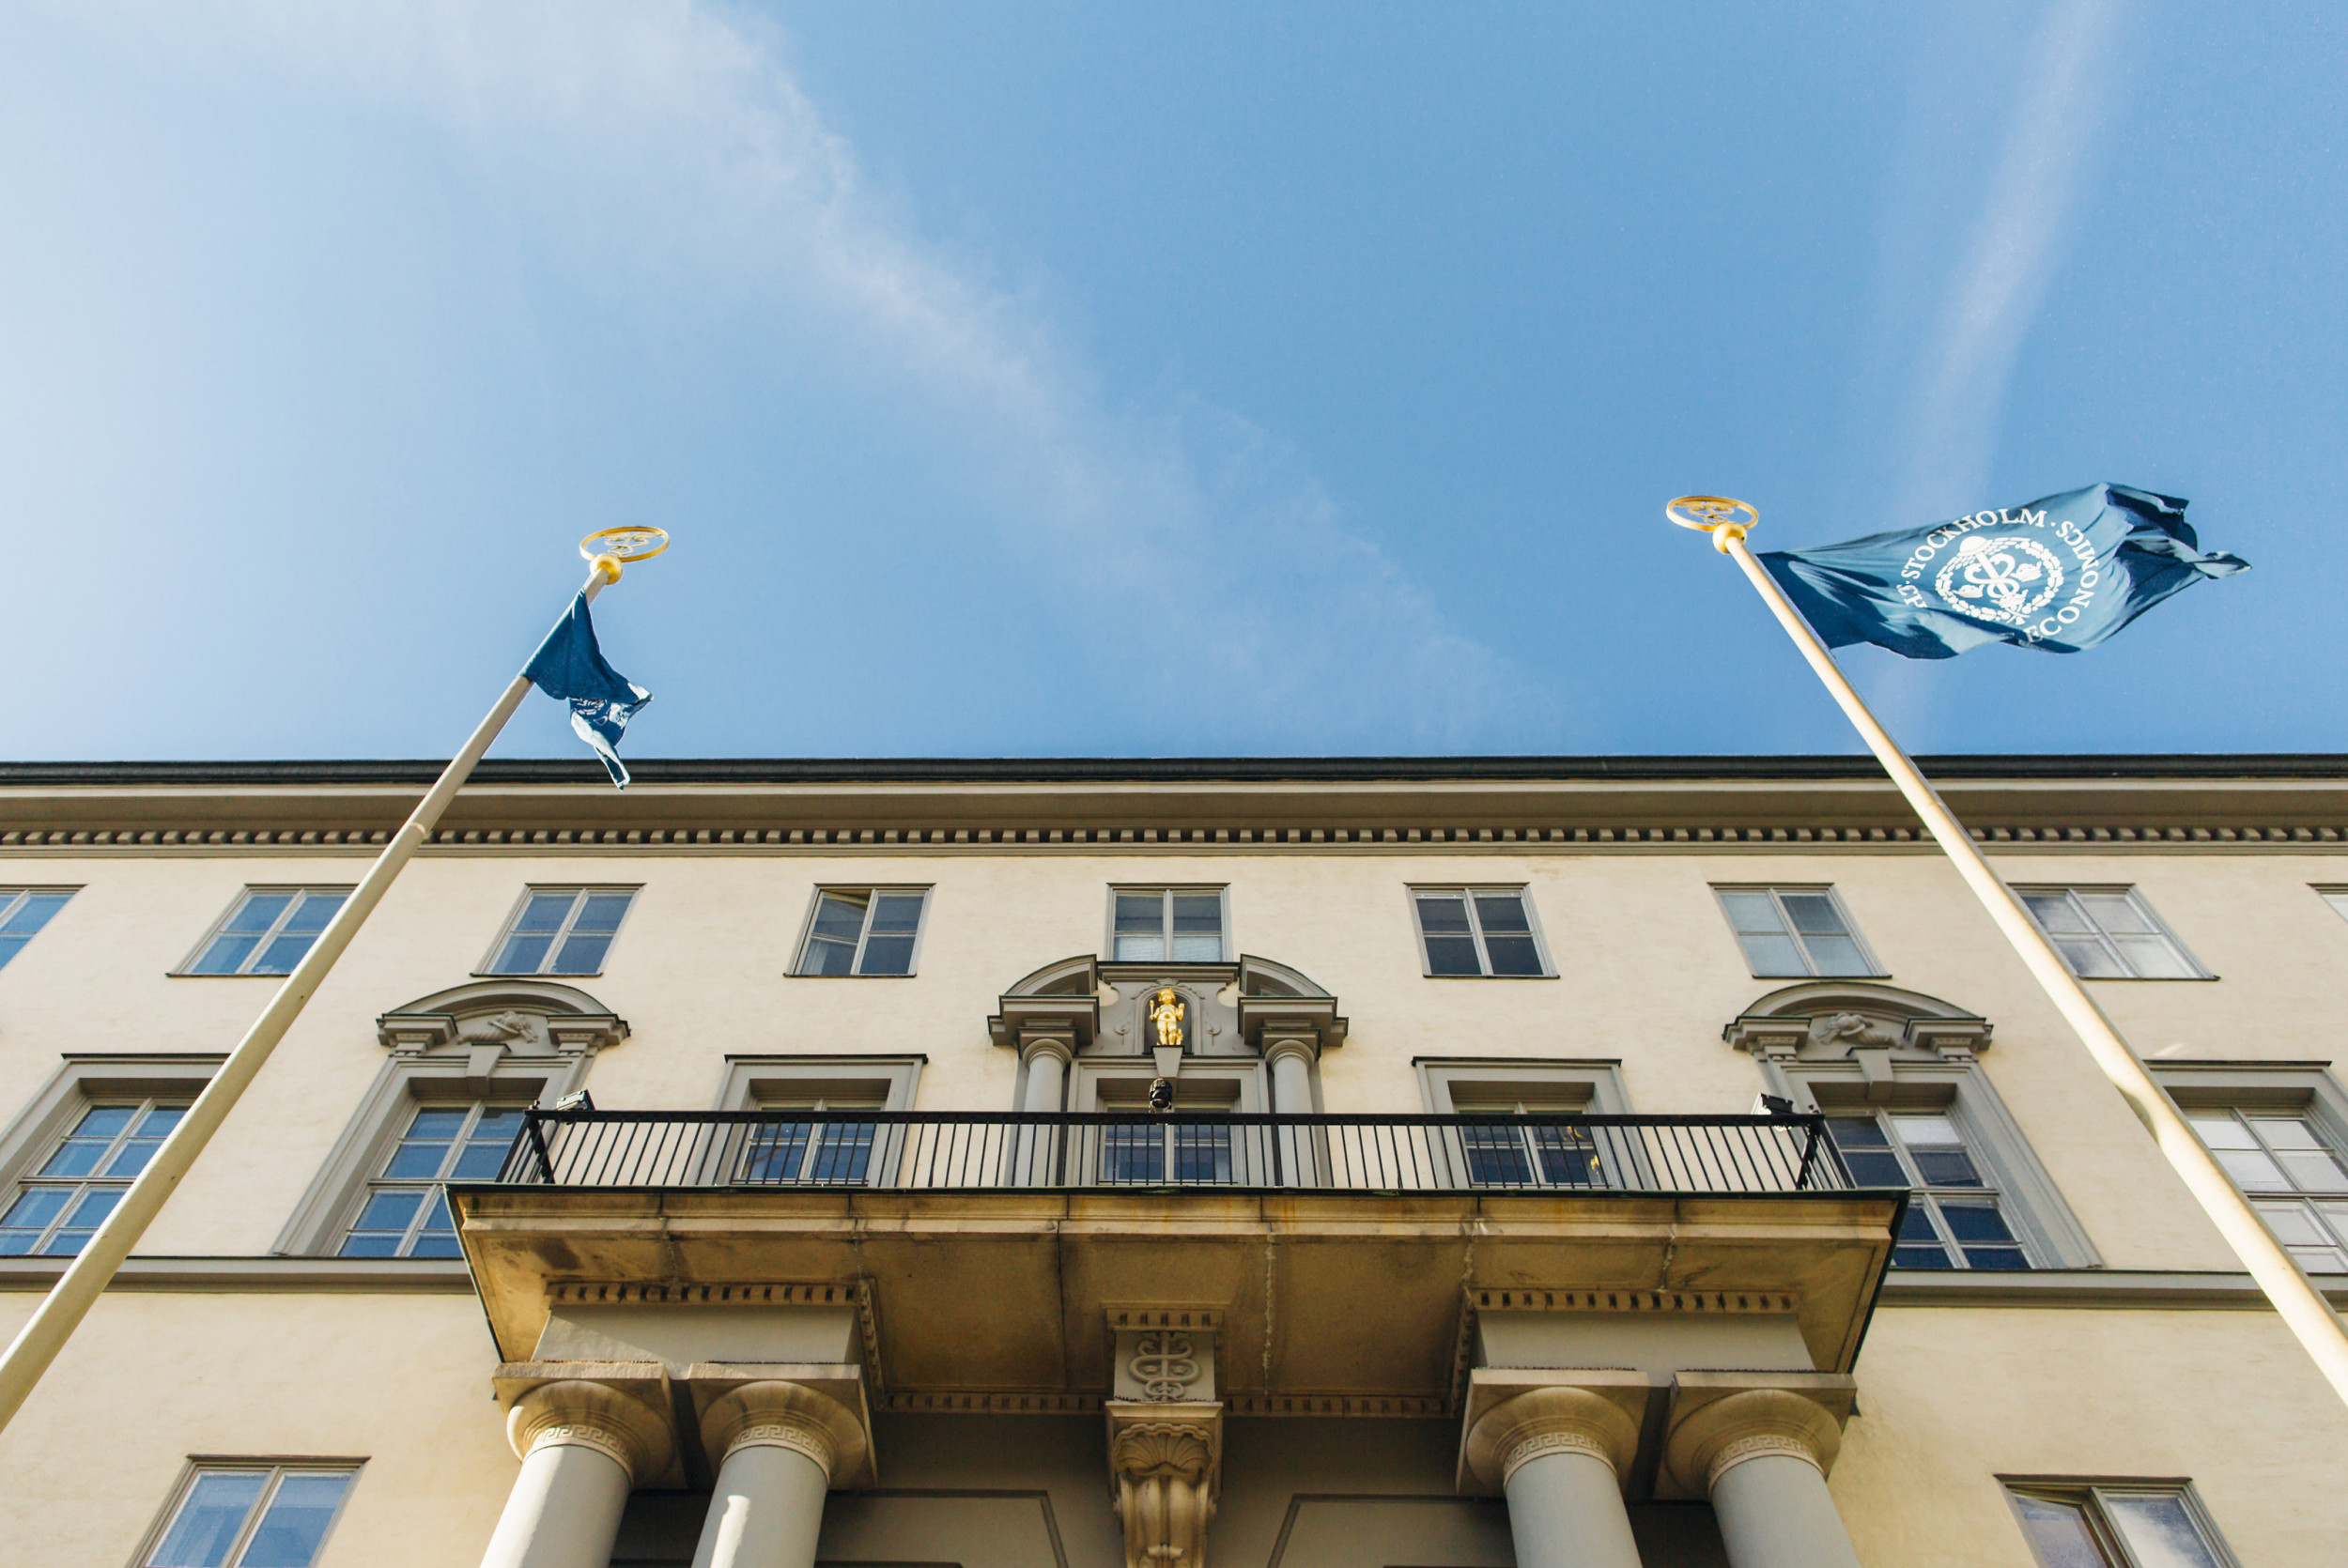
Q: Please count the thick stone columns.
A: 4